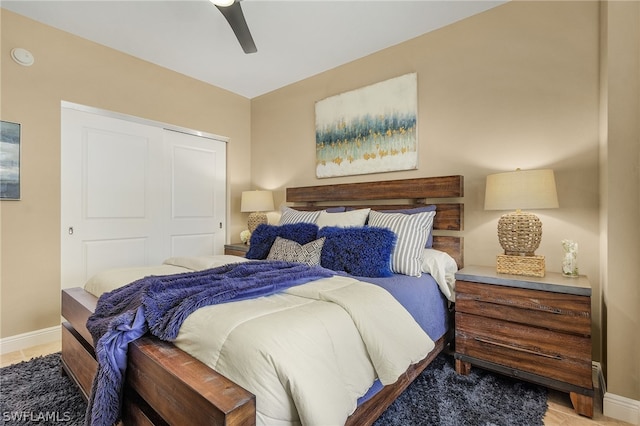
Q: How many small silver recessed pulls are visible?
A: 2